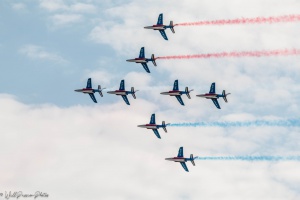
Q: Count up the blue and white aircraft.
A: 8